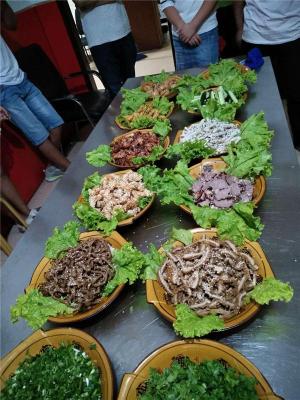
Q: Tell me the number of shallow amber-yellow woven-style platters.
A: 12